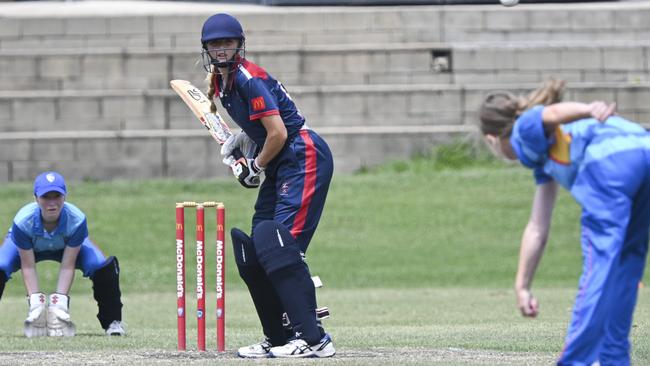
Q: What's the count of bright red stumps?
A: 3